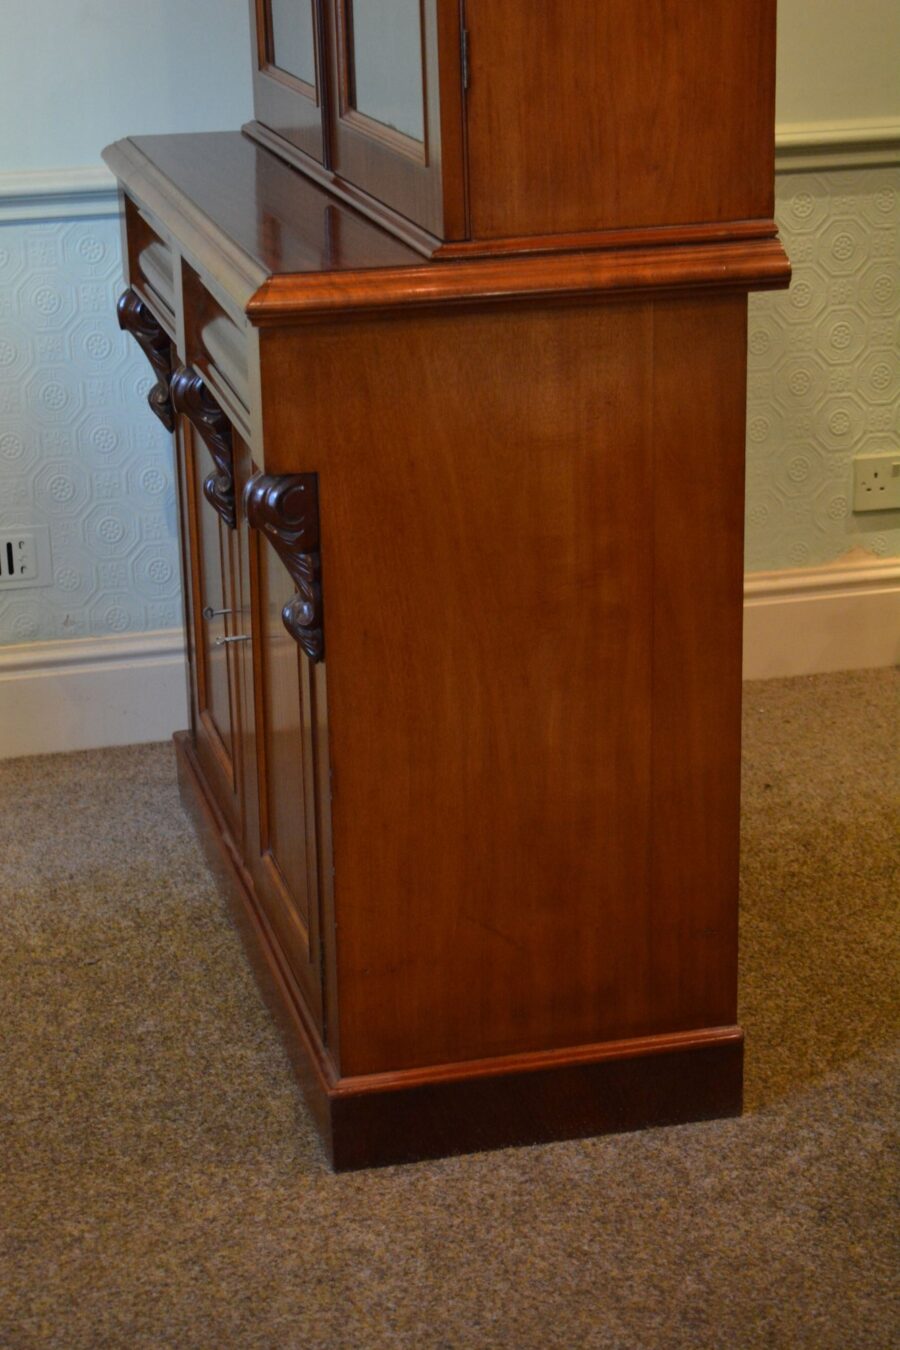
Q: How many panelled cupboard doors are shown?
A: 2